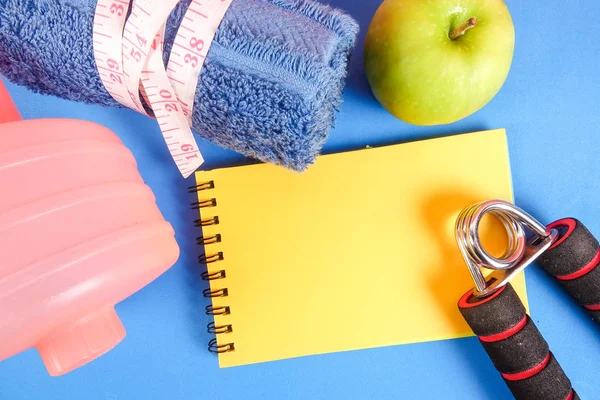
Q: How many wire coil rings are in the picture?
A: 10